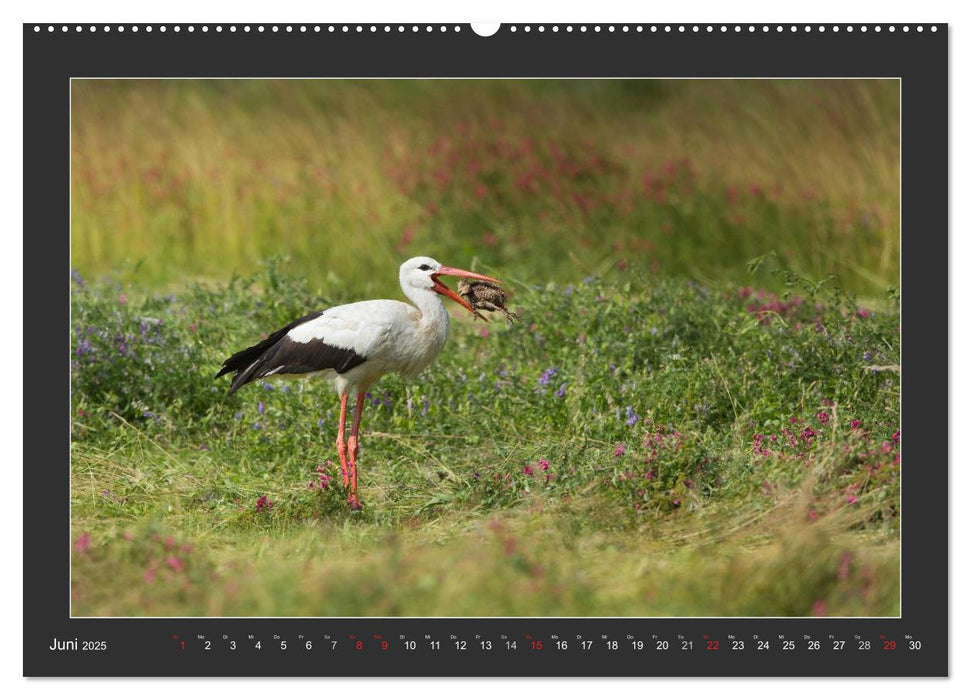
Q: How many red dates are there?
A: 6